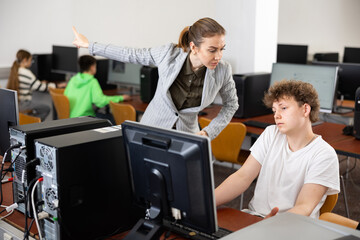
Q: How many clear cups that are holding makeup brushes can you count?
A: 0